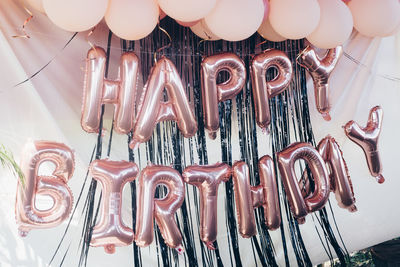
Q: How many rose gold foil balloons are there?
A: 13